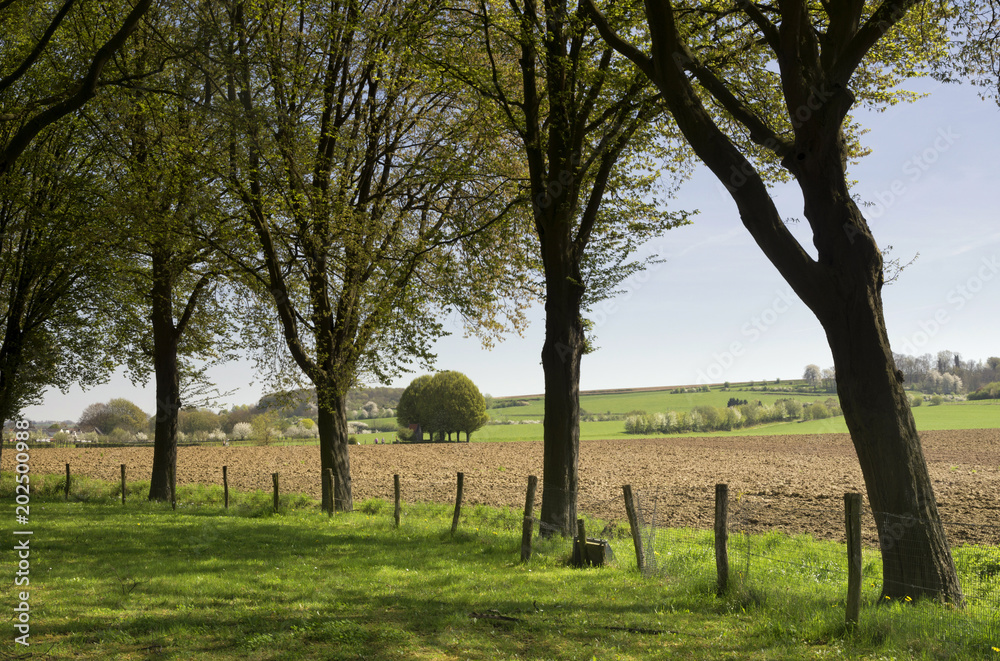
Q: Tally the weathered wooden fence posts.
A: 13